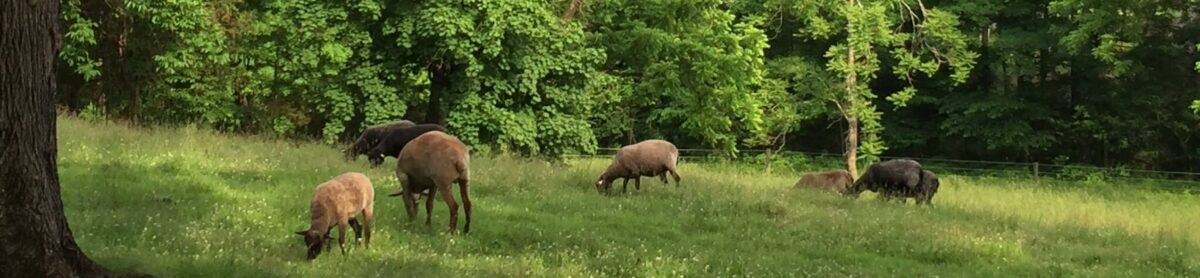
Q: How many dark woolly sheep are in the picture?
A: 4